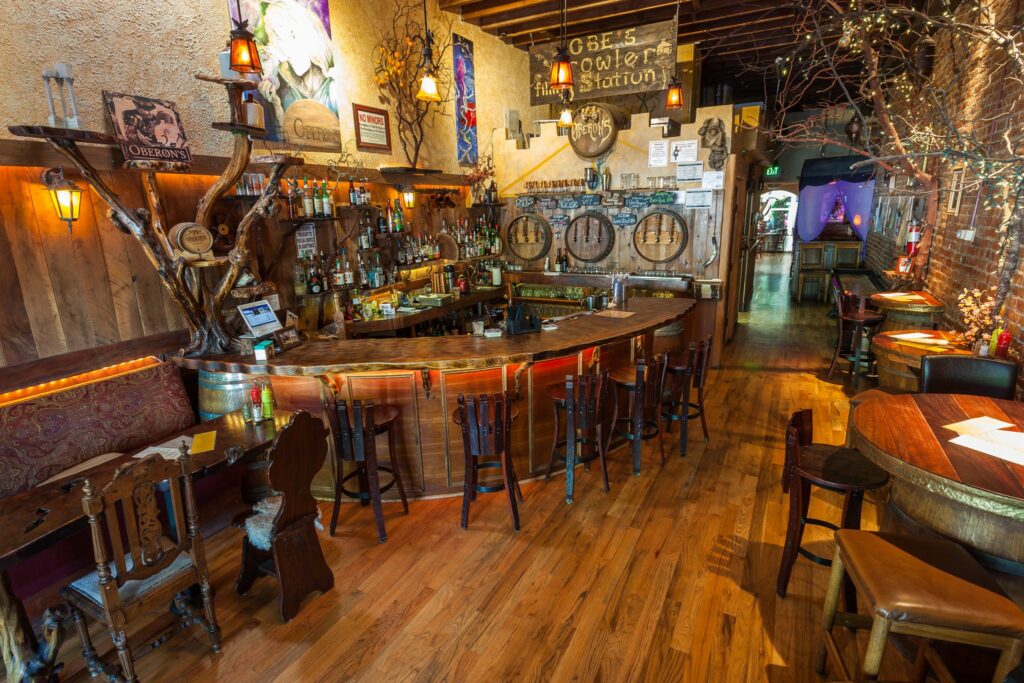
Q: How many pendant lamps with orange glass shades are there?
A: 3